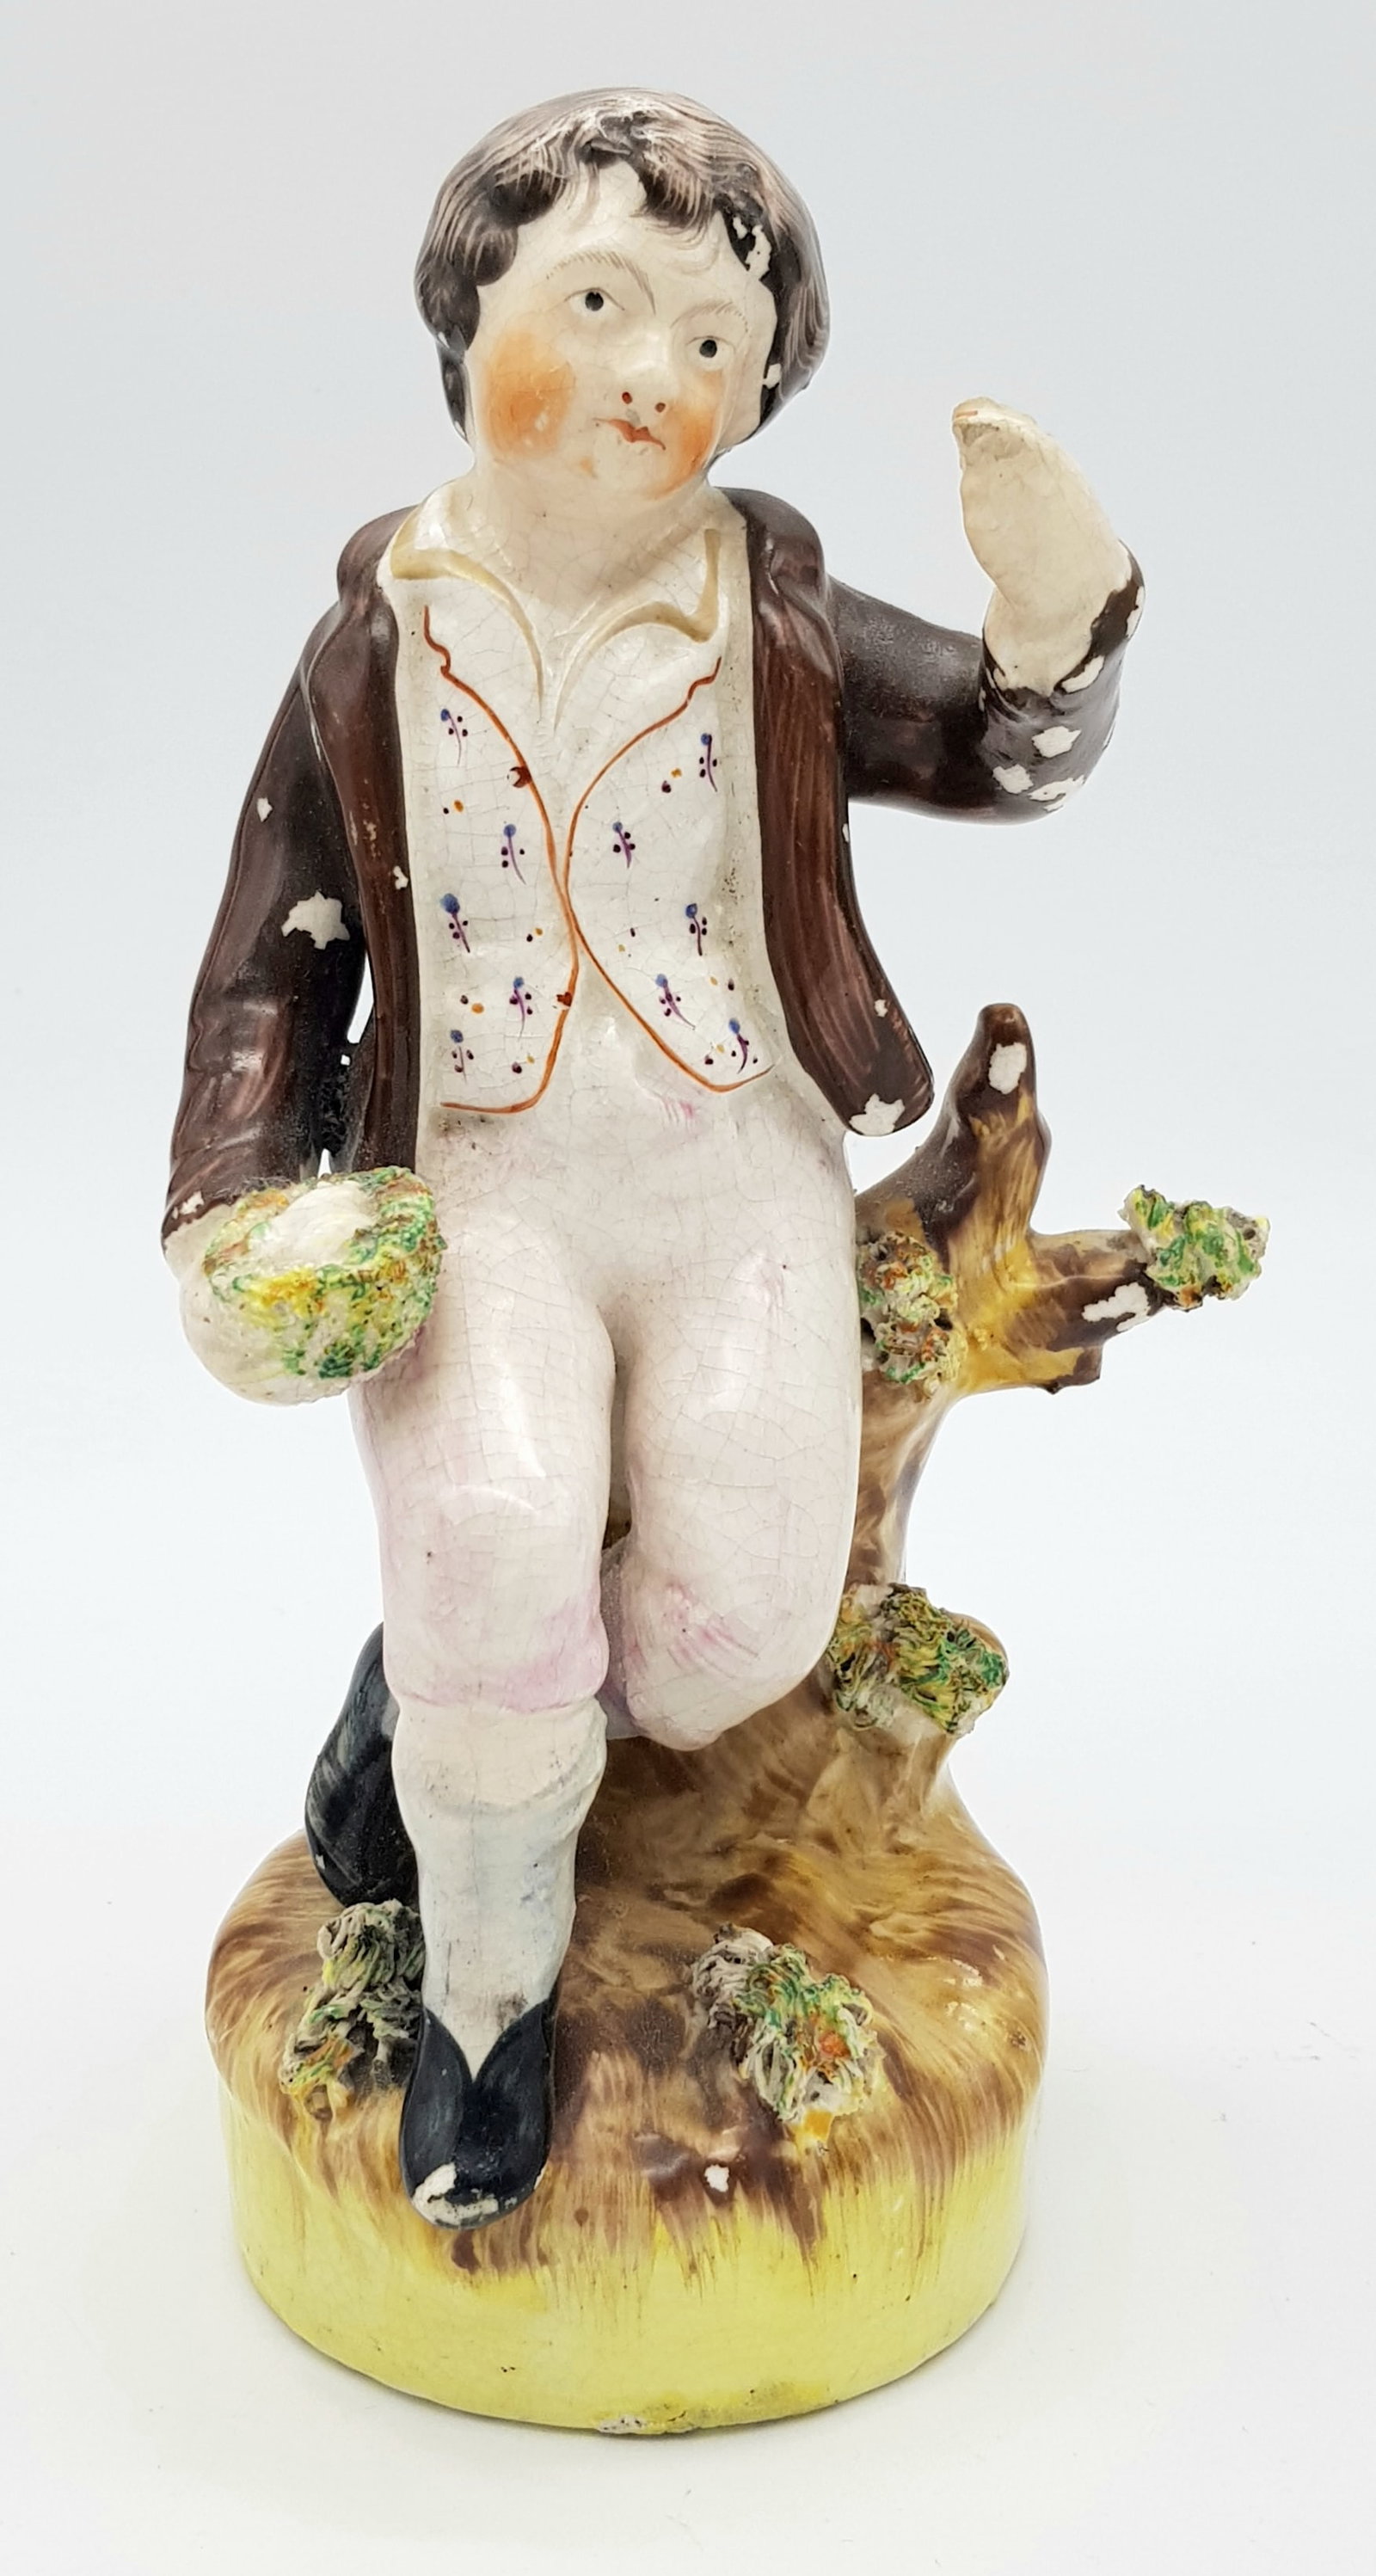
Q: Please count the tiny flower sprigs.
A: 10